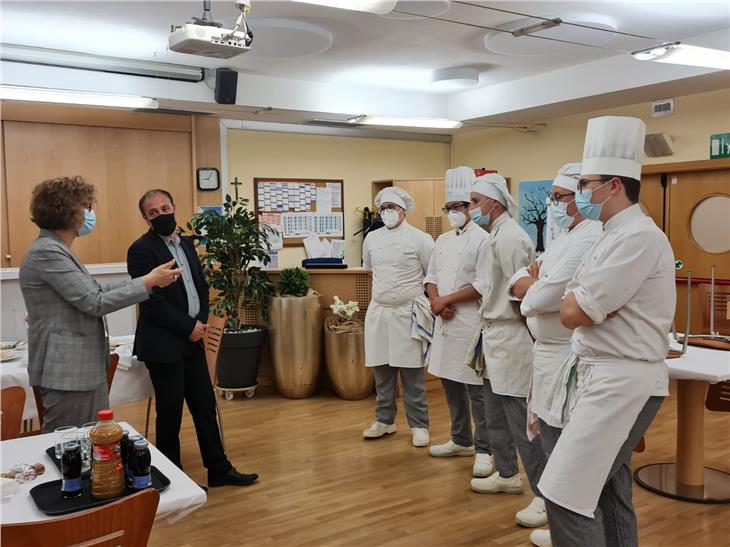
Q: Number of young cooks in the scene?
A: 5